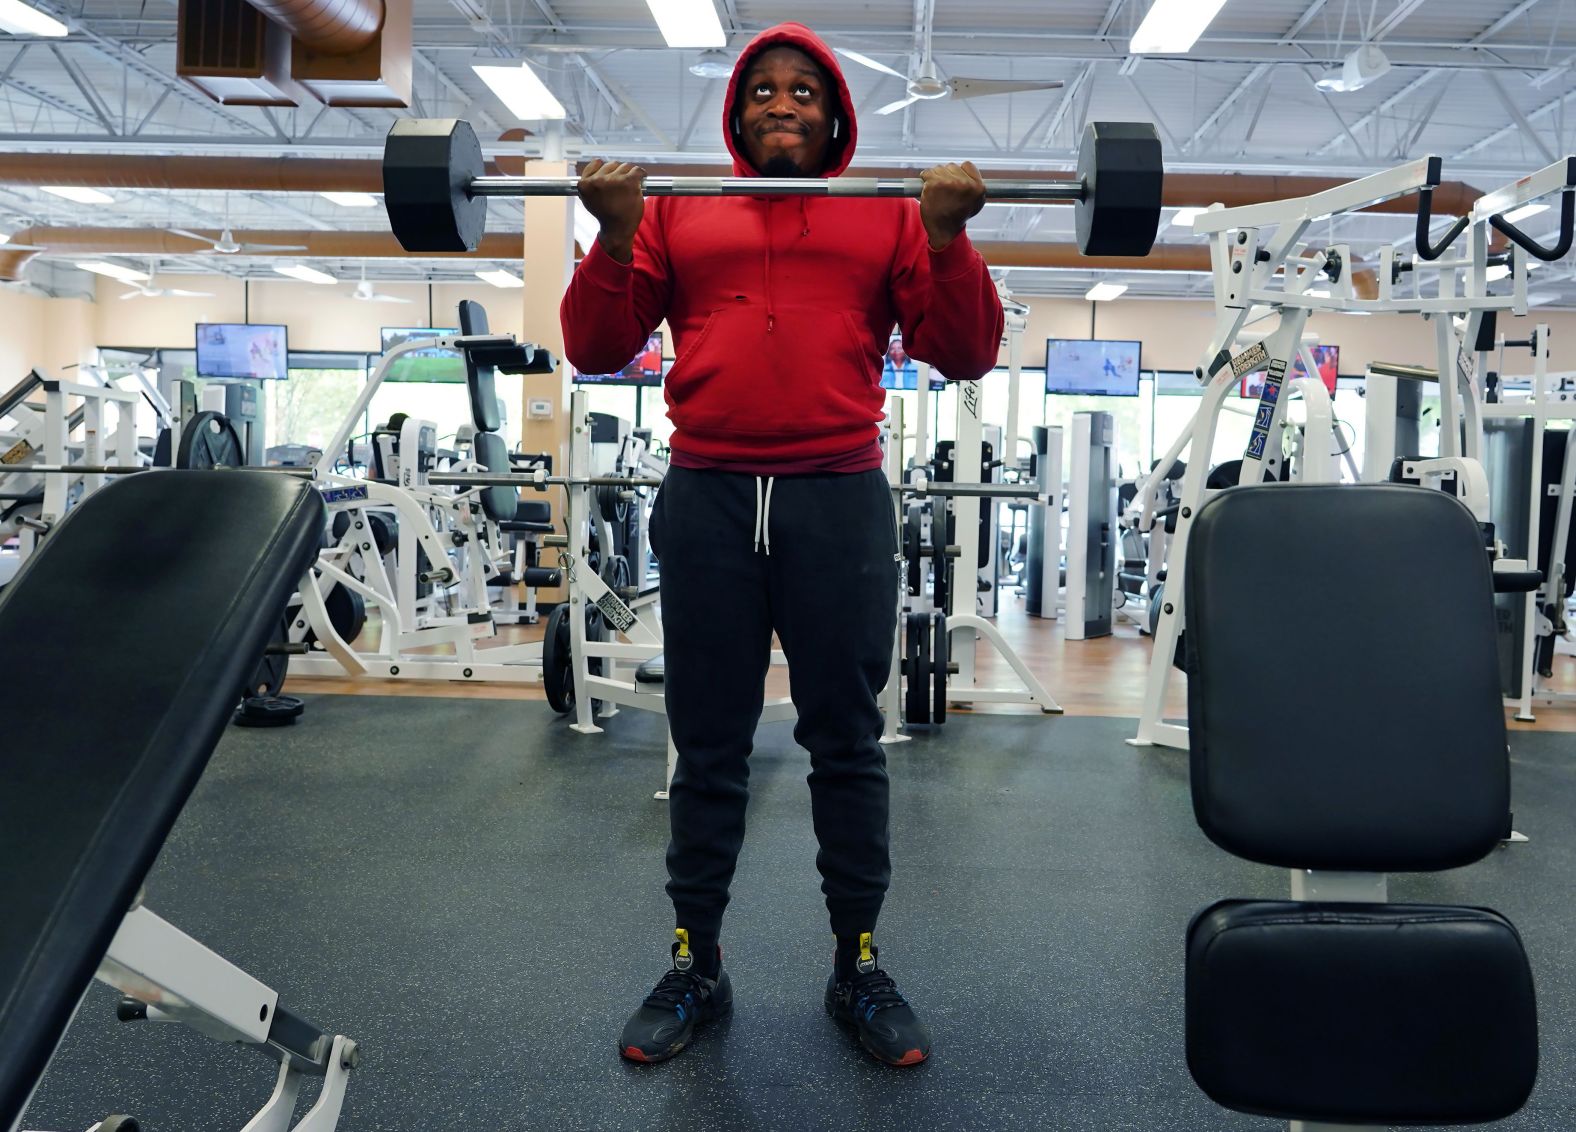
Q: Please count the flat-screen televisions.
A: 6